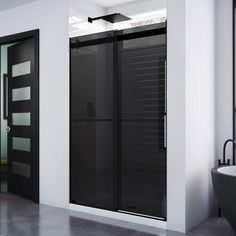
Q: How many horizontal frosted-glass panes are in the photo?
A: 5